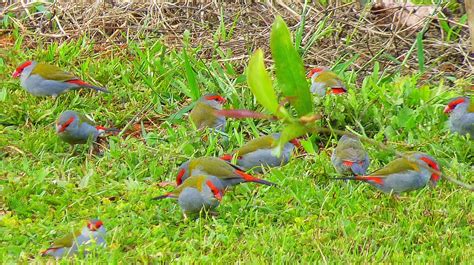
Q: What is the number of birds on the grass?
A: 11